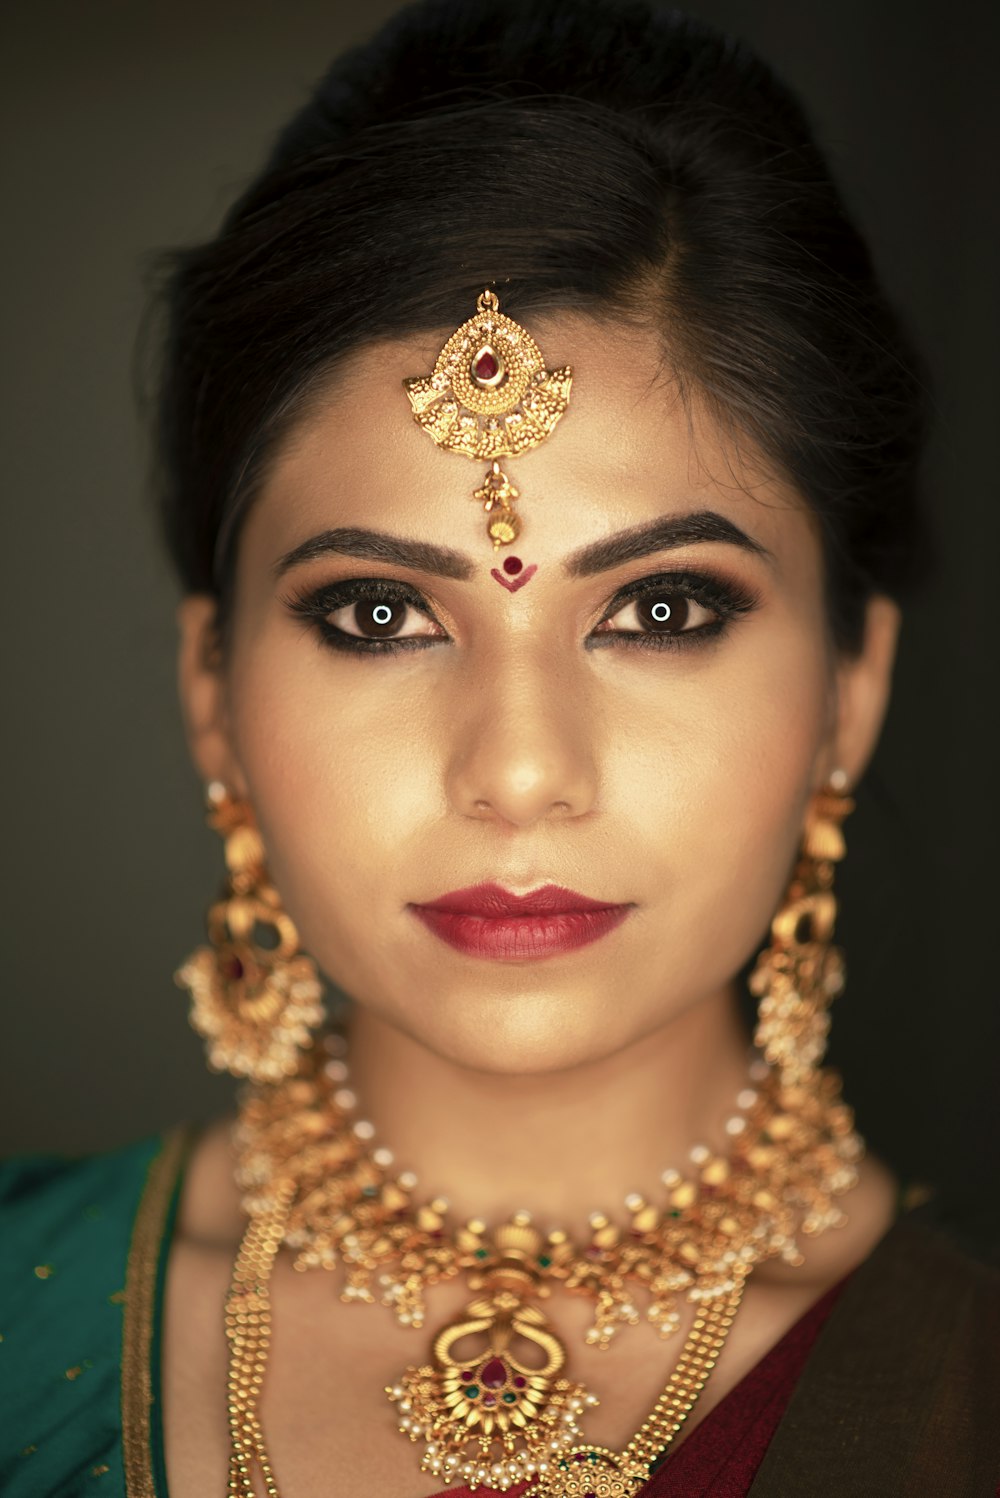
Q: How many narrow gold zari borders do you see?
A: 1